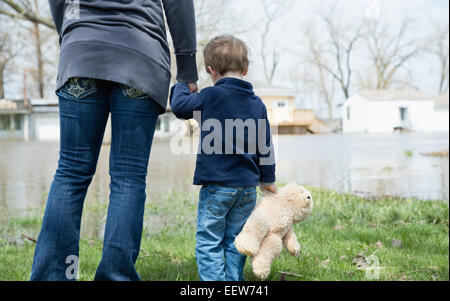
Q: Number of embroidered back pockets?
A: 2